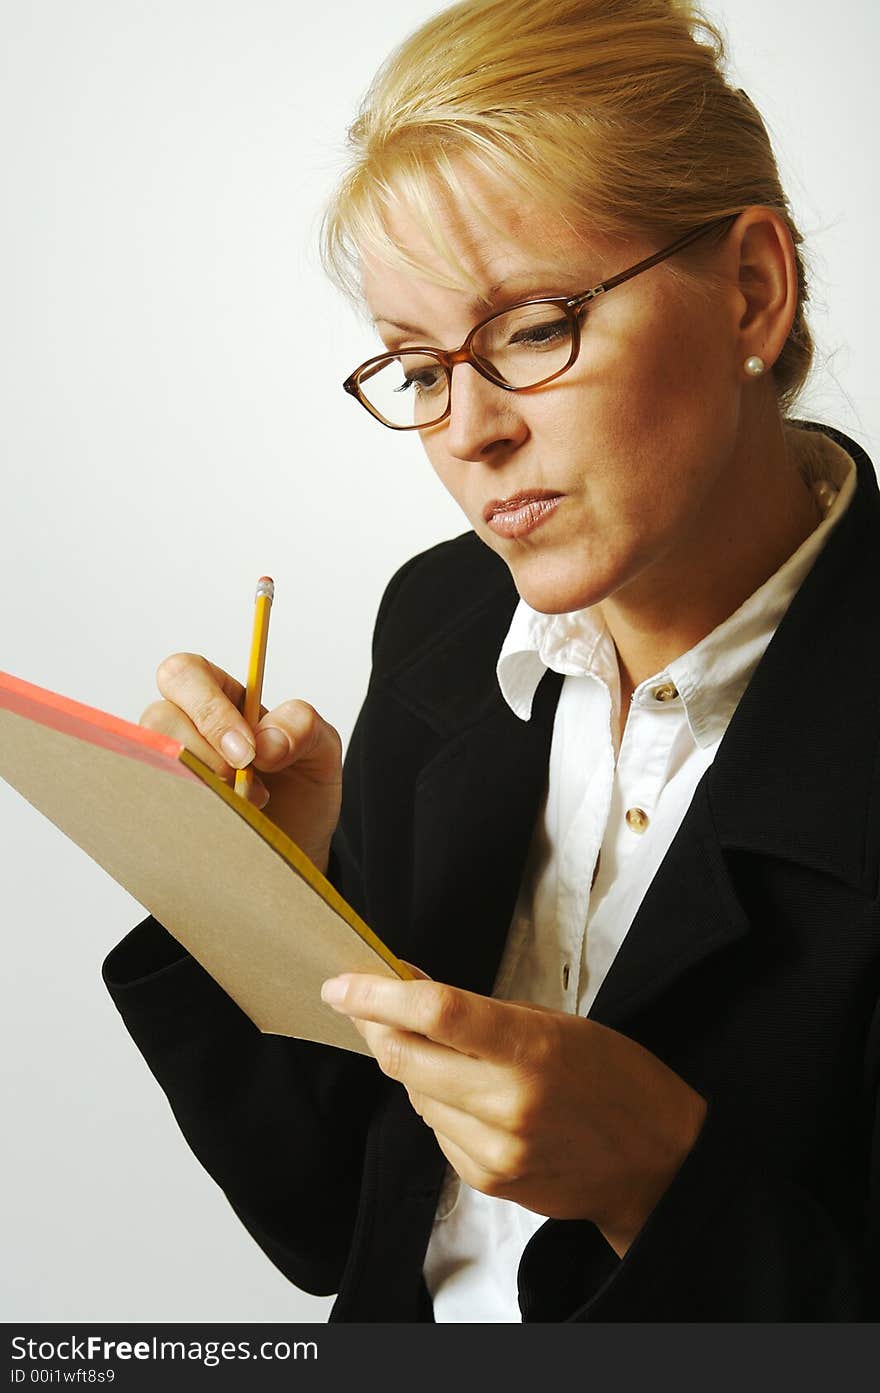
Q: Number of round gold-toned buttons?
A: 2